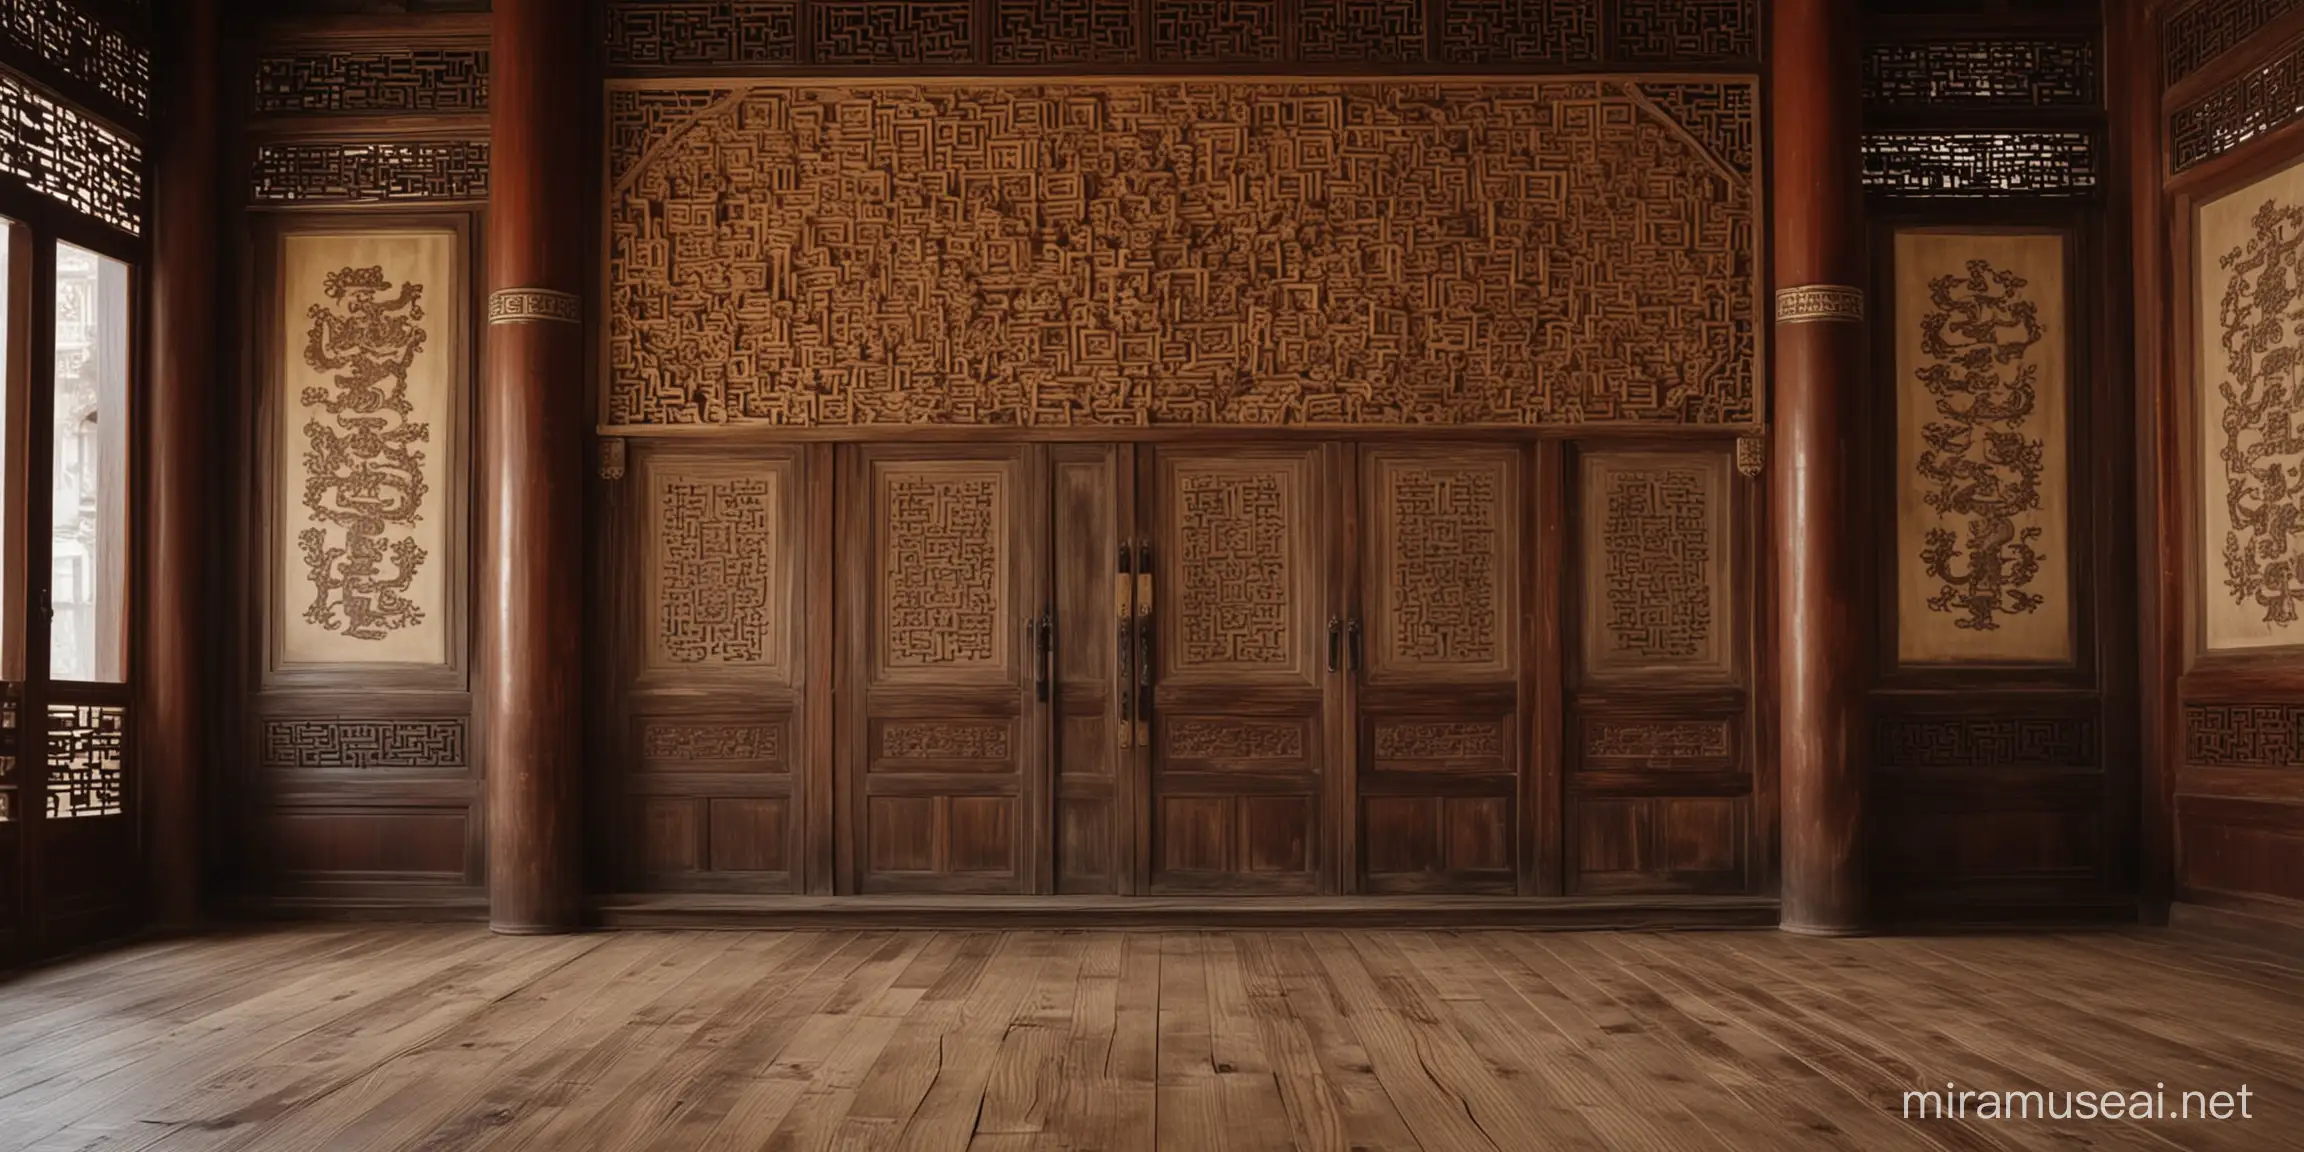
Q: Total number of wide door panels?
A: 5